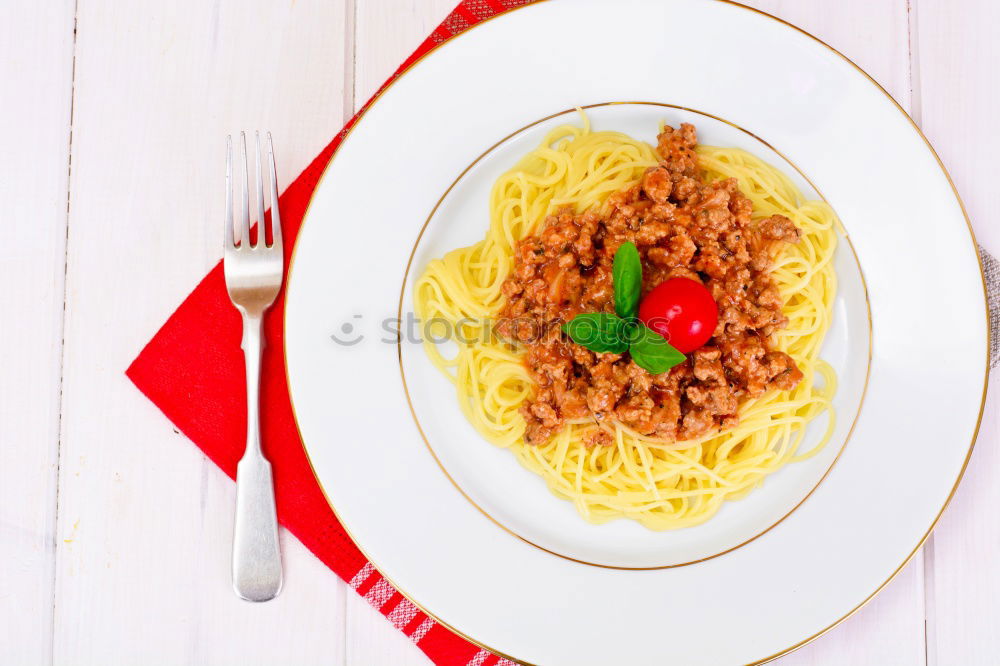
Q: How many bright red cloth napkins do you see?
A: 1